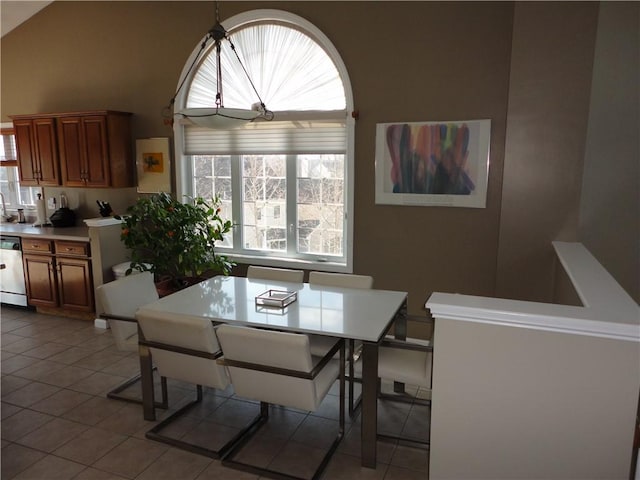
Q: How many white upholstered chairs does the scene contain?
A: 6